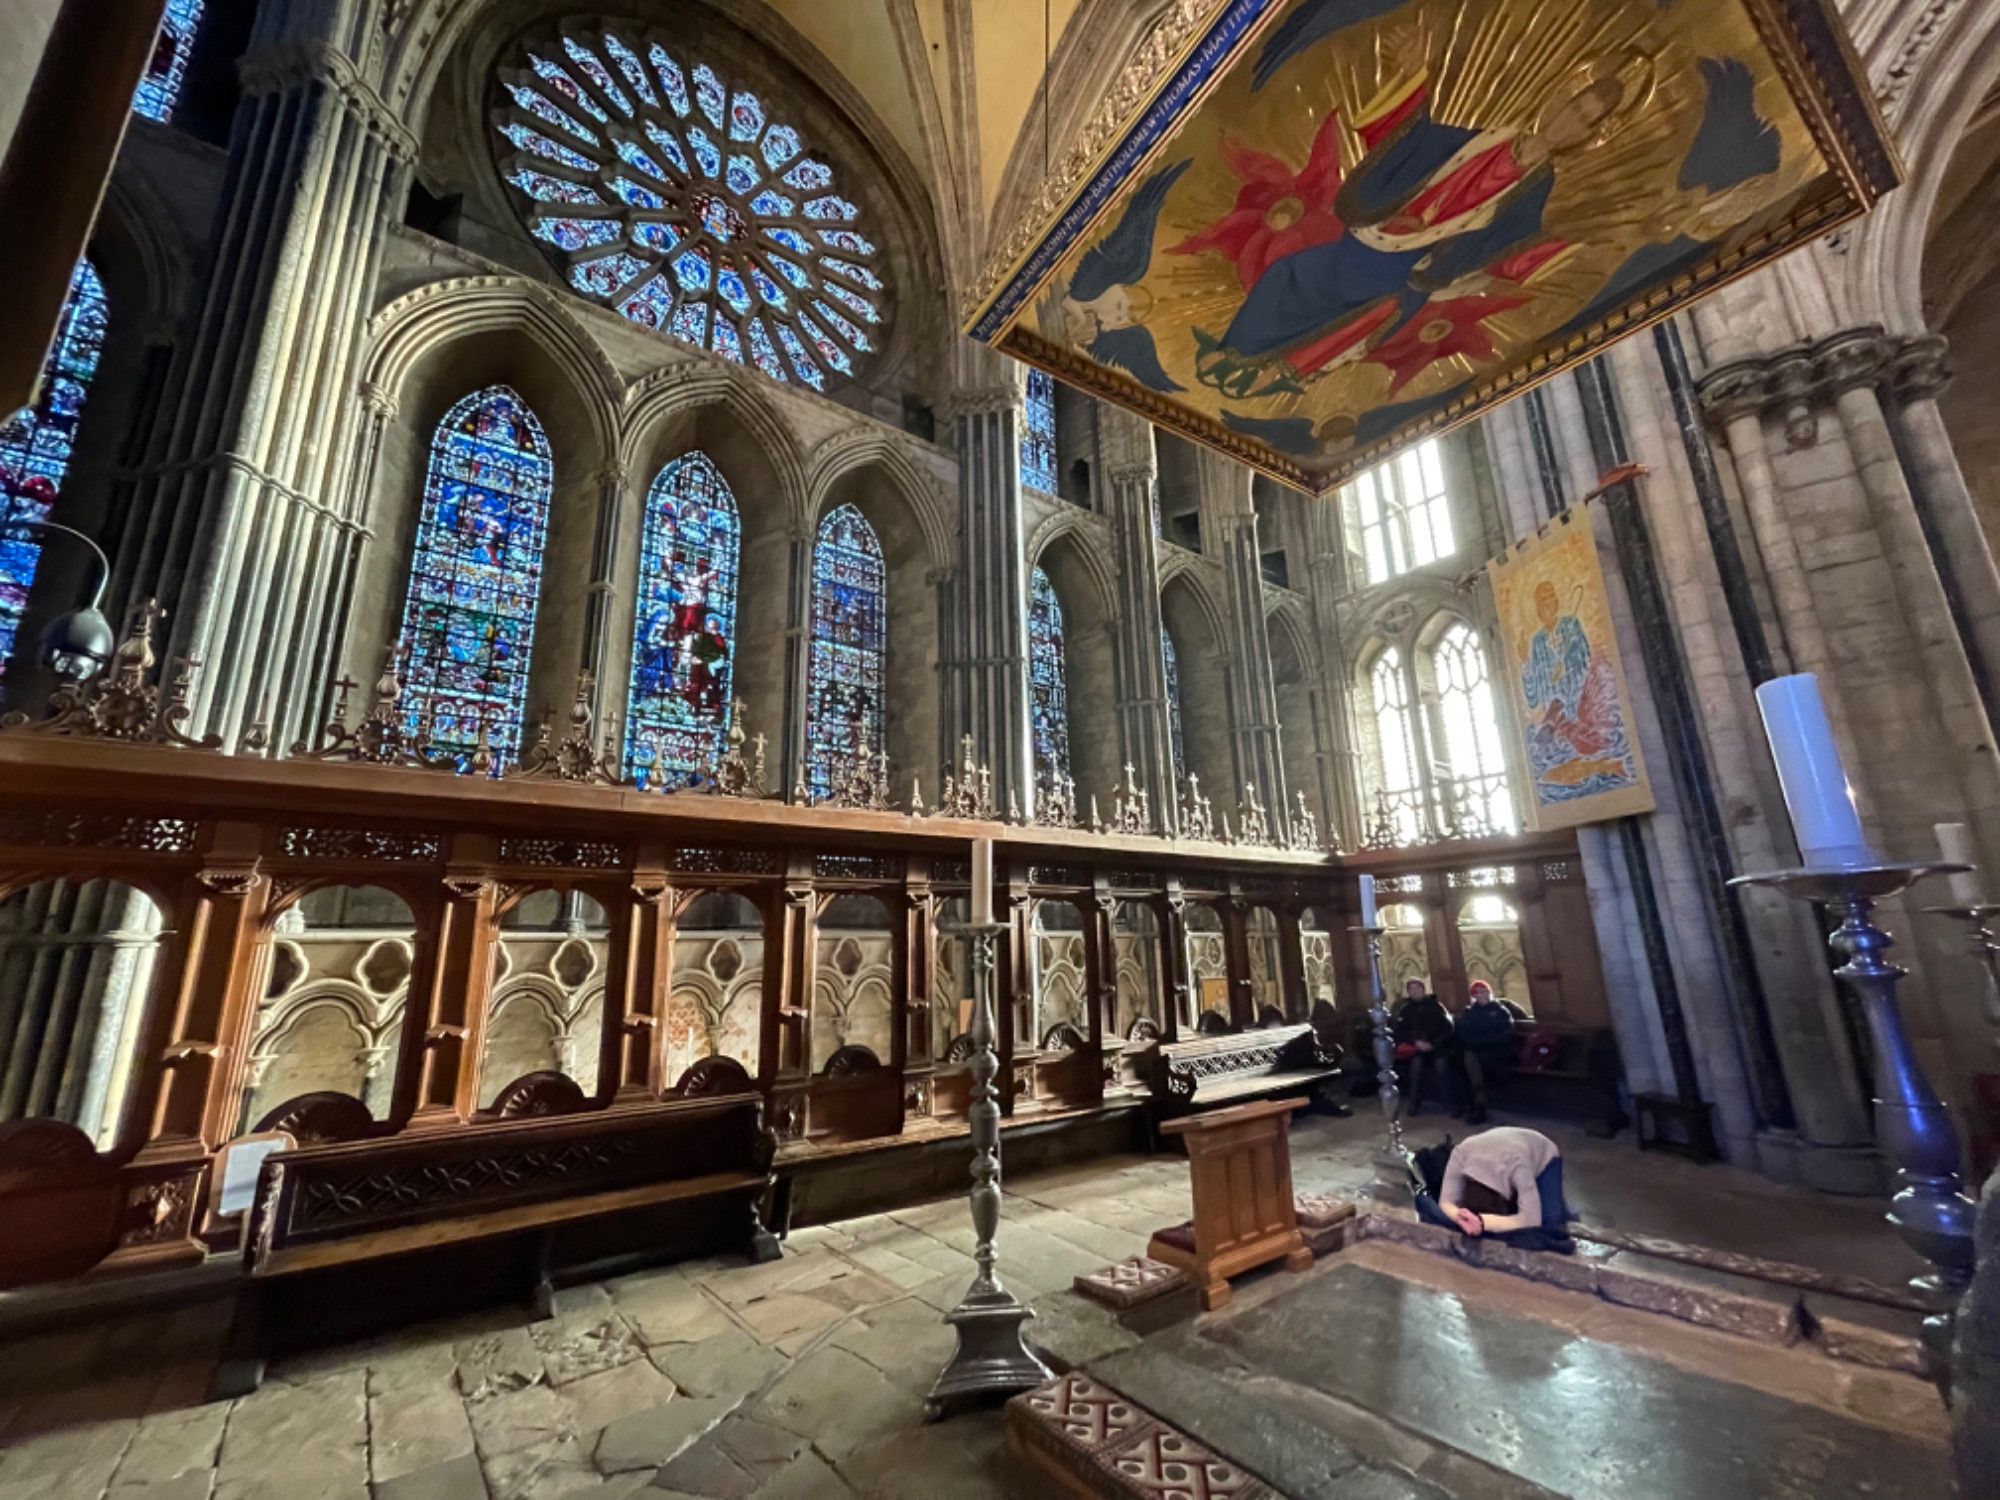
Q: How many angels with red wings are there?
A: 2